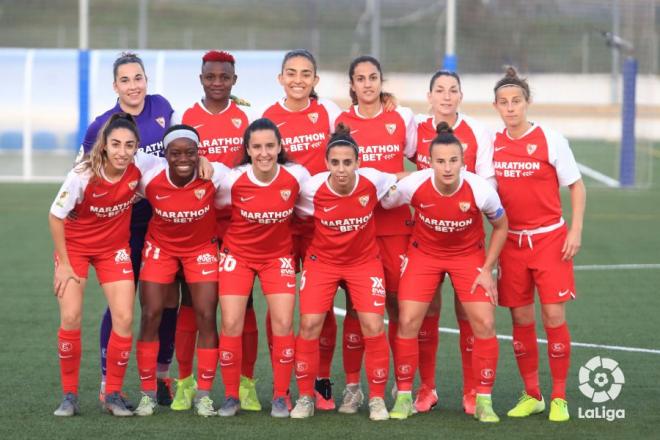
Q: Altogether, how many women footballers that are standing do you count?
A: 11